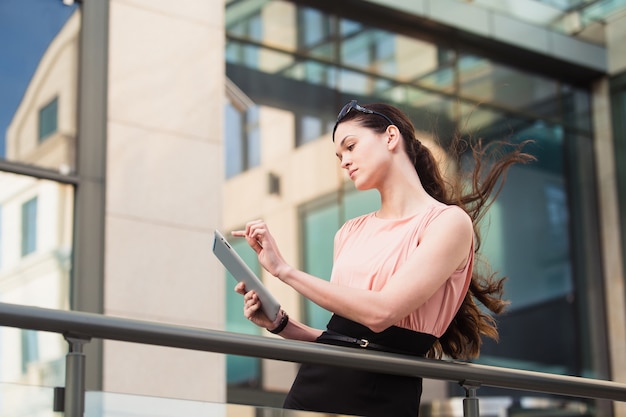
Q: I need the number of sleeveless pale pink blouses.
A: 1